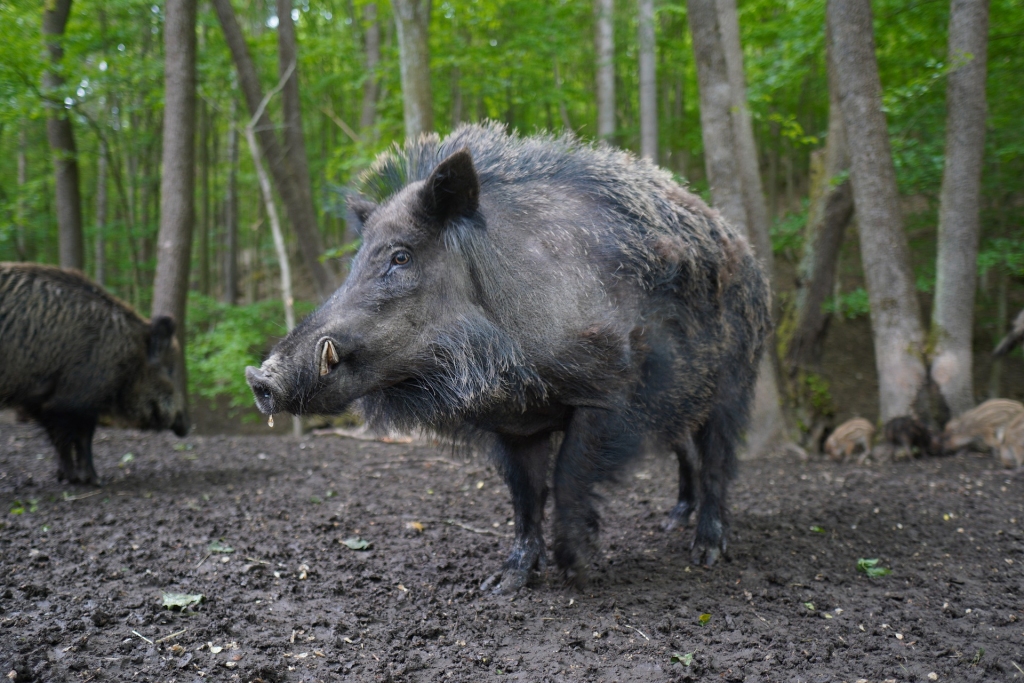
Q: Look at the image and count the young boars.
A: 4